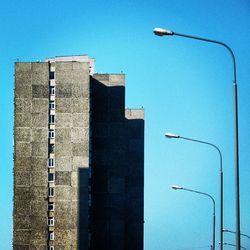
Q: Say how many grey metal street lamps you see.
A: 3